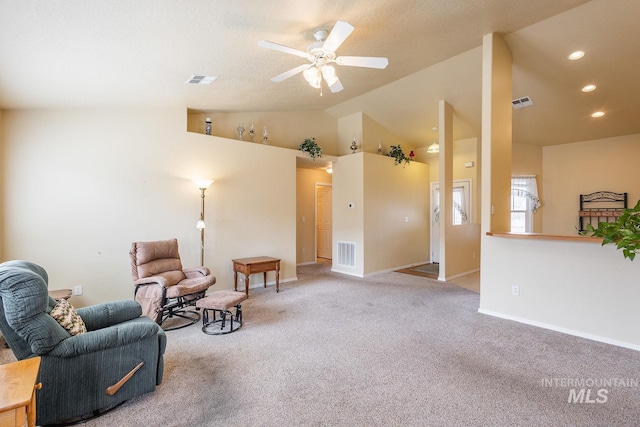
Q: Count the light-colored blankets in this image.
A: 0